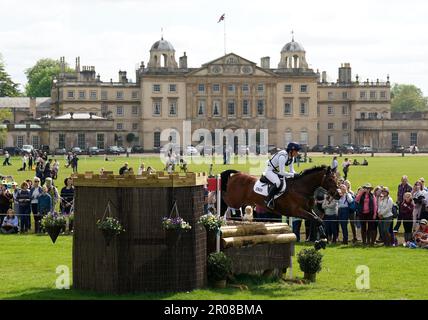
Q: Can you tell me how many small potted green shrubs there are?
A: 2